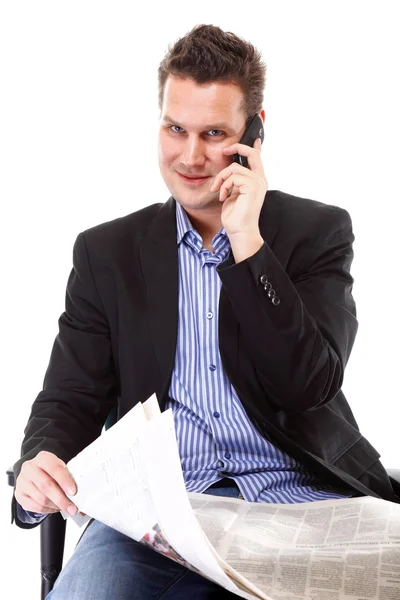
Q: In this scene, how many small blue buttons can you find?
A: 3